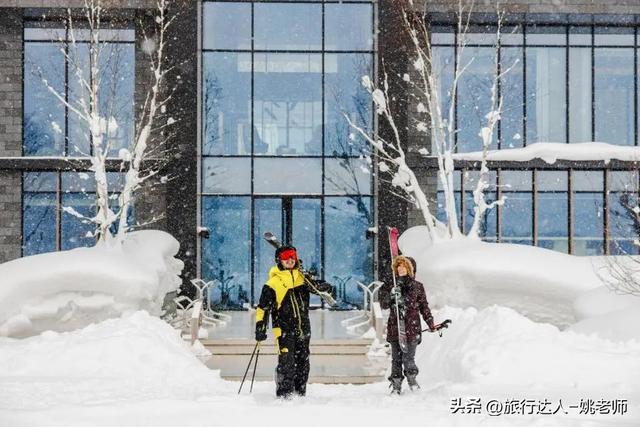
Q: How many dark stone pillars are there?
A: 2